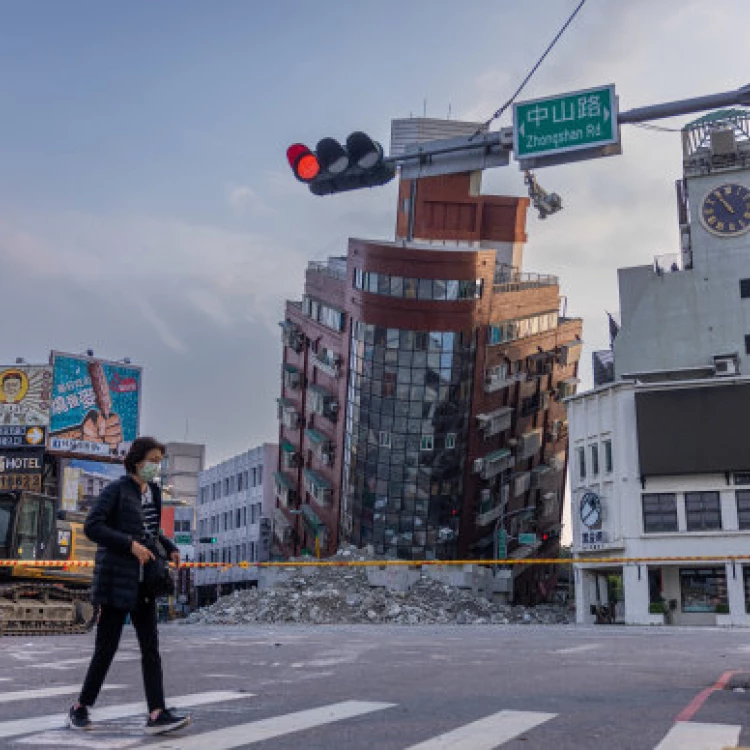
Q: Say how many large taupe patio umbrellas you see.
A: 0